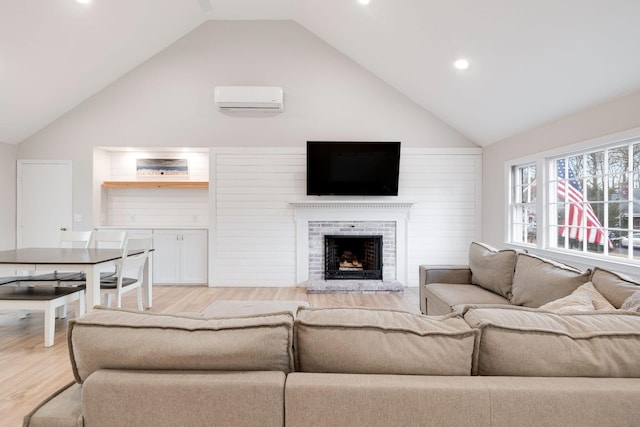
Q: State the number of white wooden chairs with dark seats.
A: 3